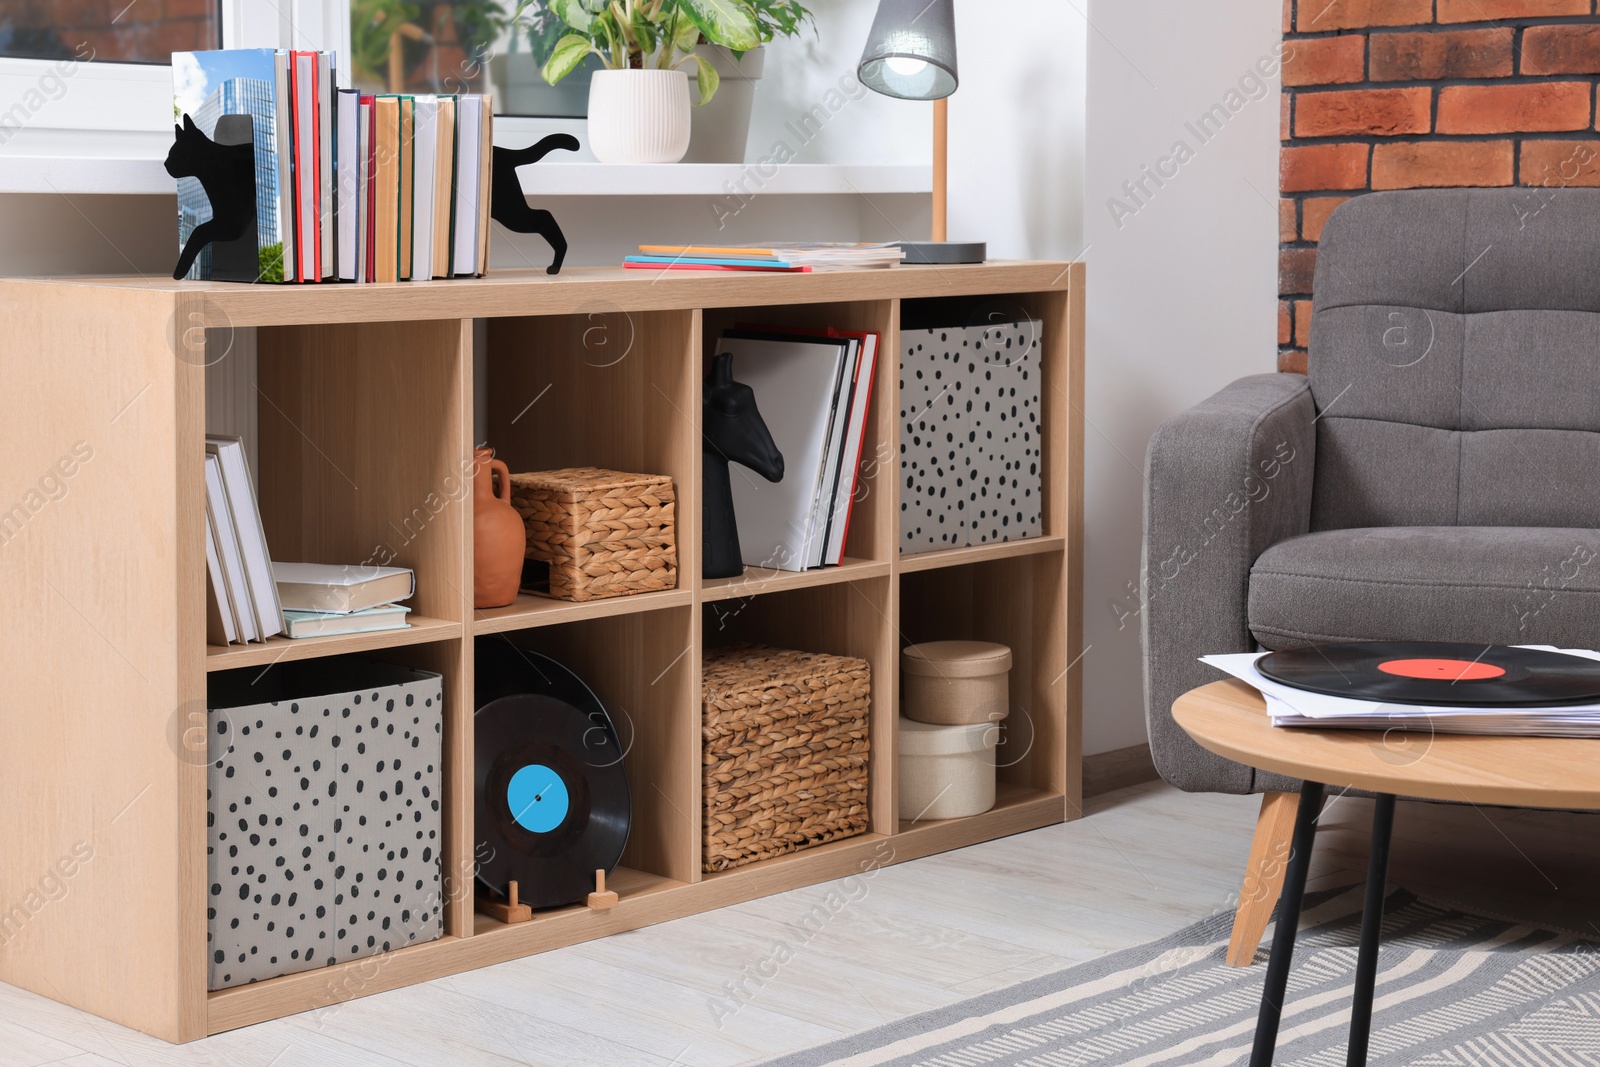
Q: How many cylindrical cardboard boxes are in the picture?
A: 2